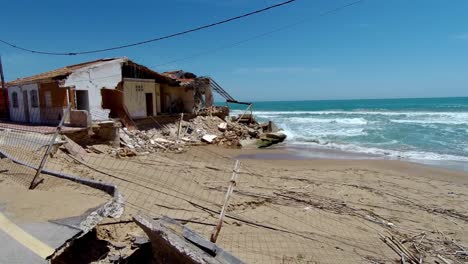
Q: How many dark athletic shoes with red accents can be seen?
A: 0